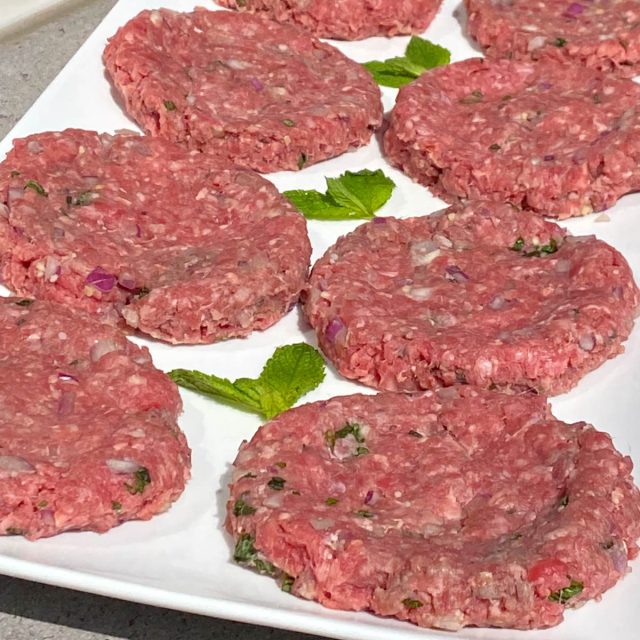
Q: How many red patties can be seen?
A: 8